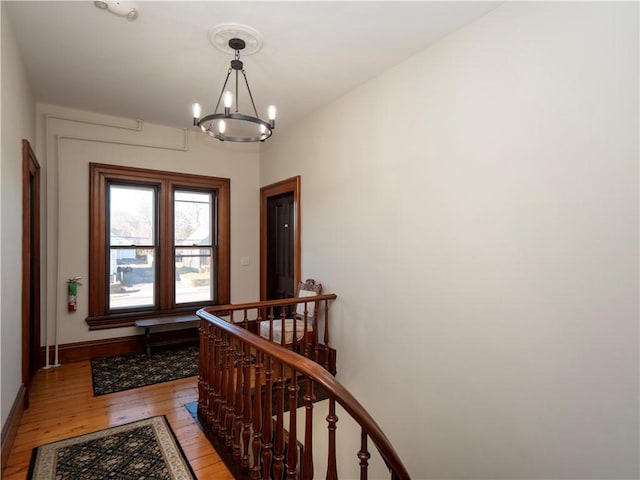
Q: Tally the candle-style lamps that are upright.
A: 5